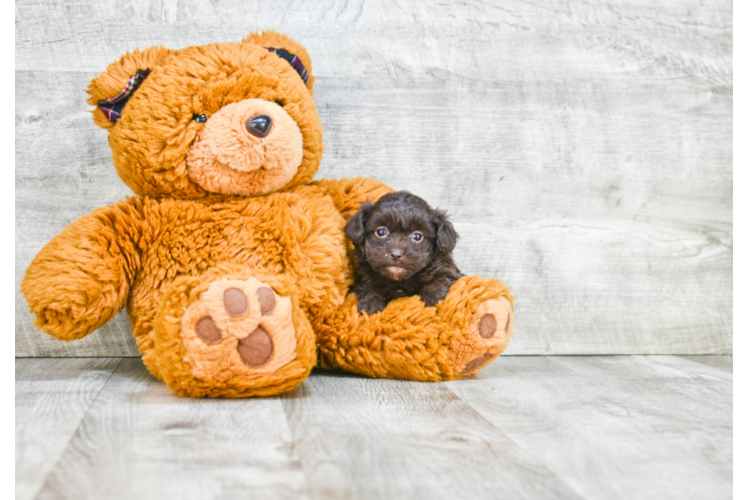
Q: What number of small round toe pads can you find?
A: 5